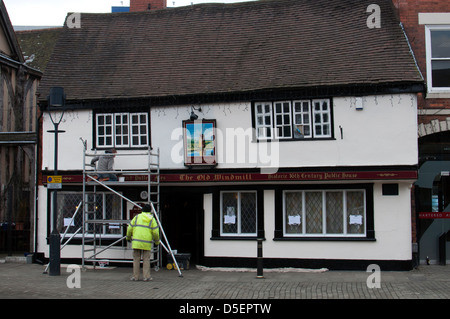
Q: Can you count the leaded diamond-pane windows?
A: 3